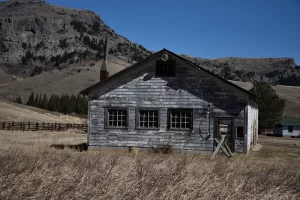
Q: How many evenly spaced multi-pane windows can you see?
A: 3